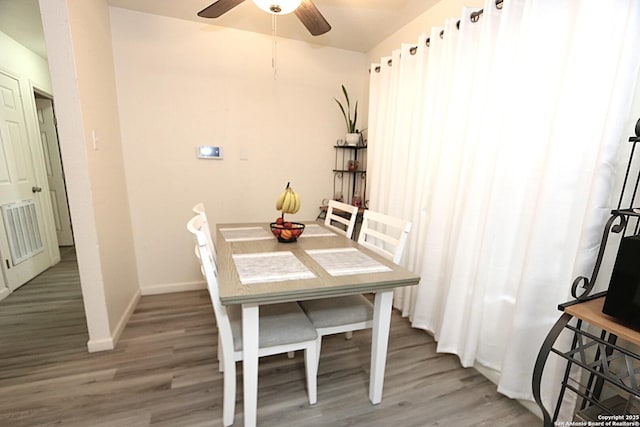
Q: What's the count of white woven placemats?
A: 4